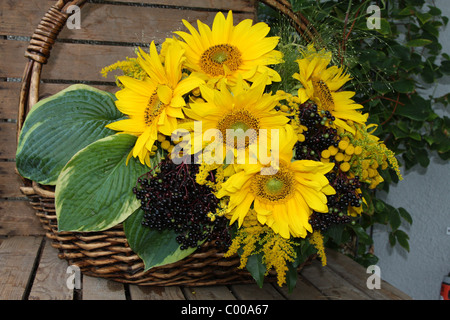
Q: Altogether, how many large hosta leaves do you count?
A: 3